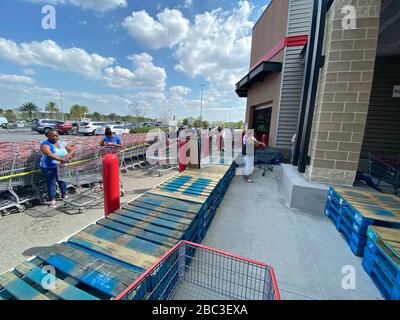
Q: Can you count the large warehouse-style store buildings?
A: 1